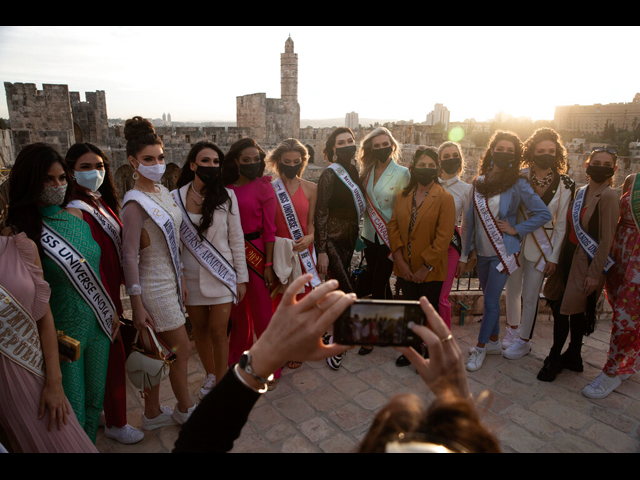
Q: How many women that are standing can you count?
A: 15